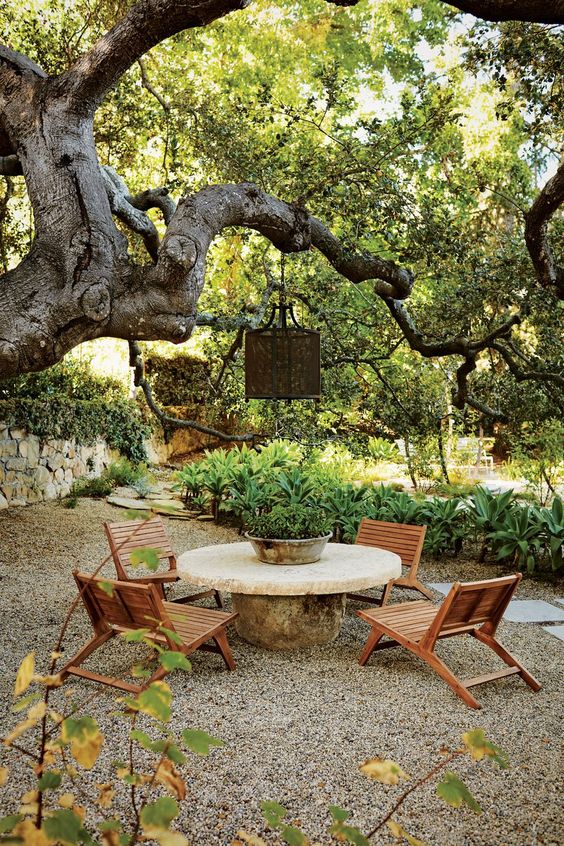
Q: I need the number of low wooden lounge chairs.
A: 4